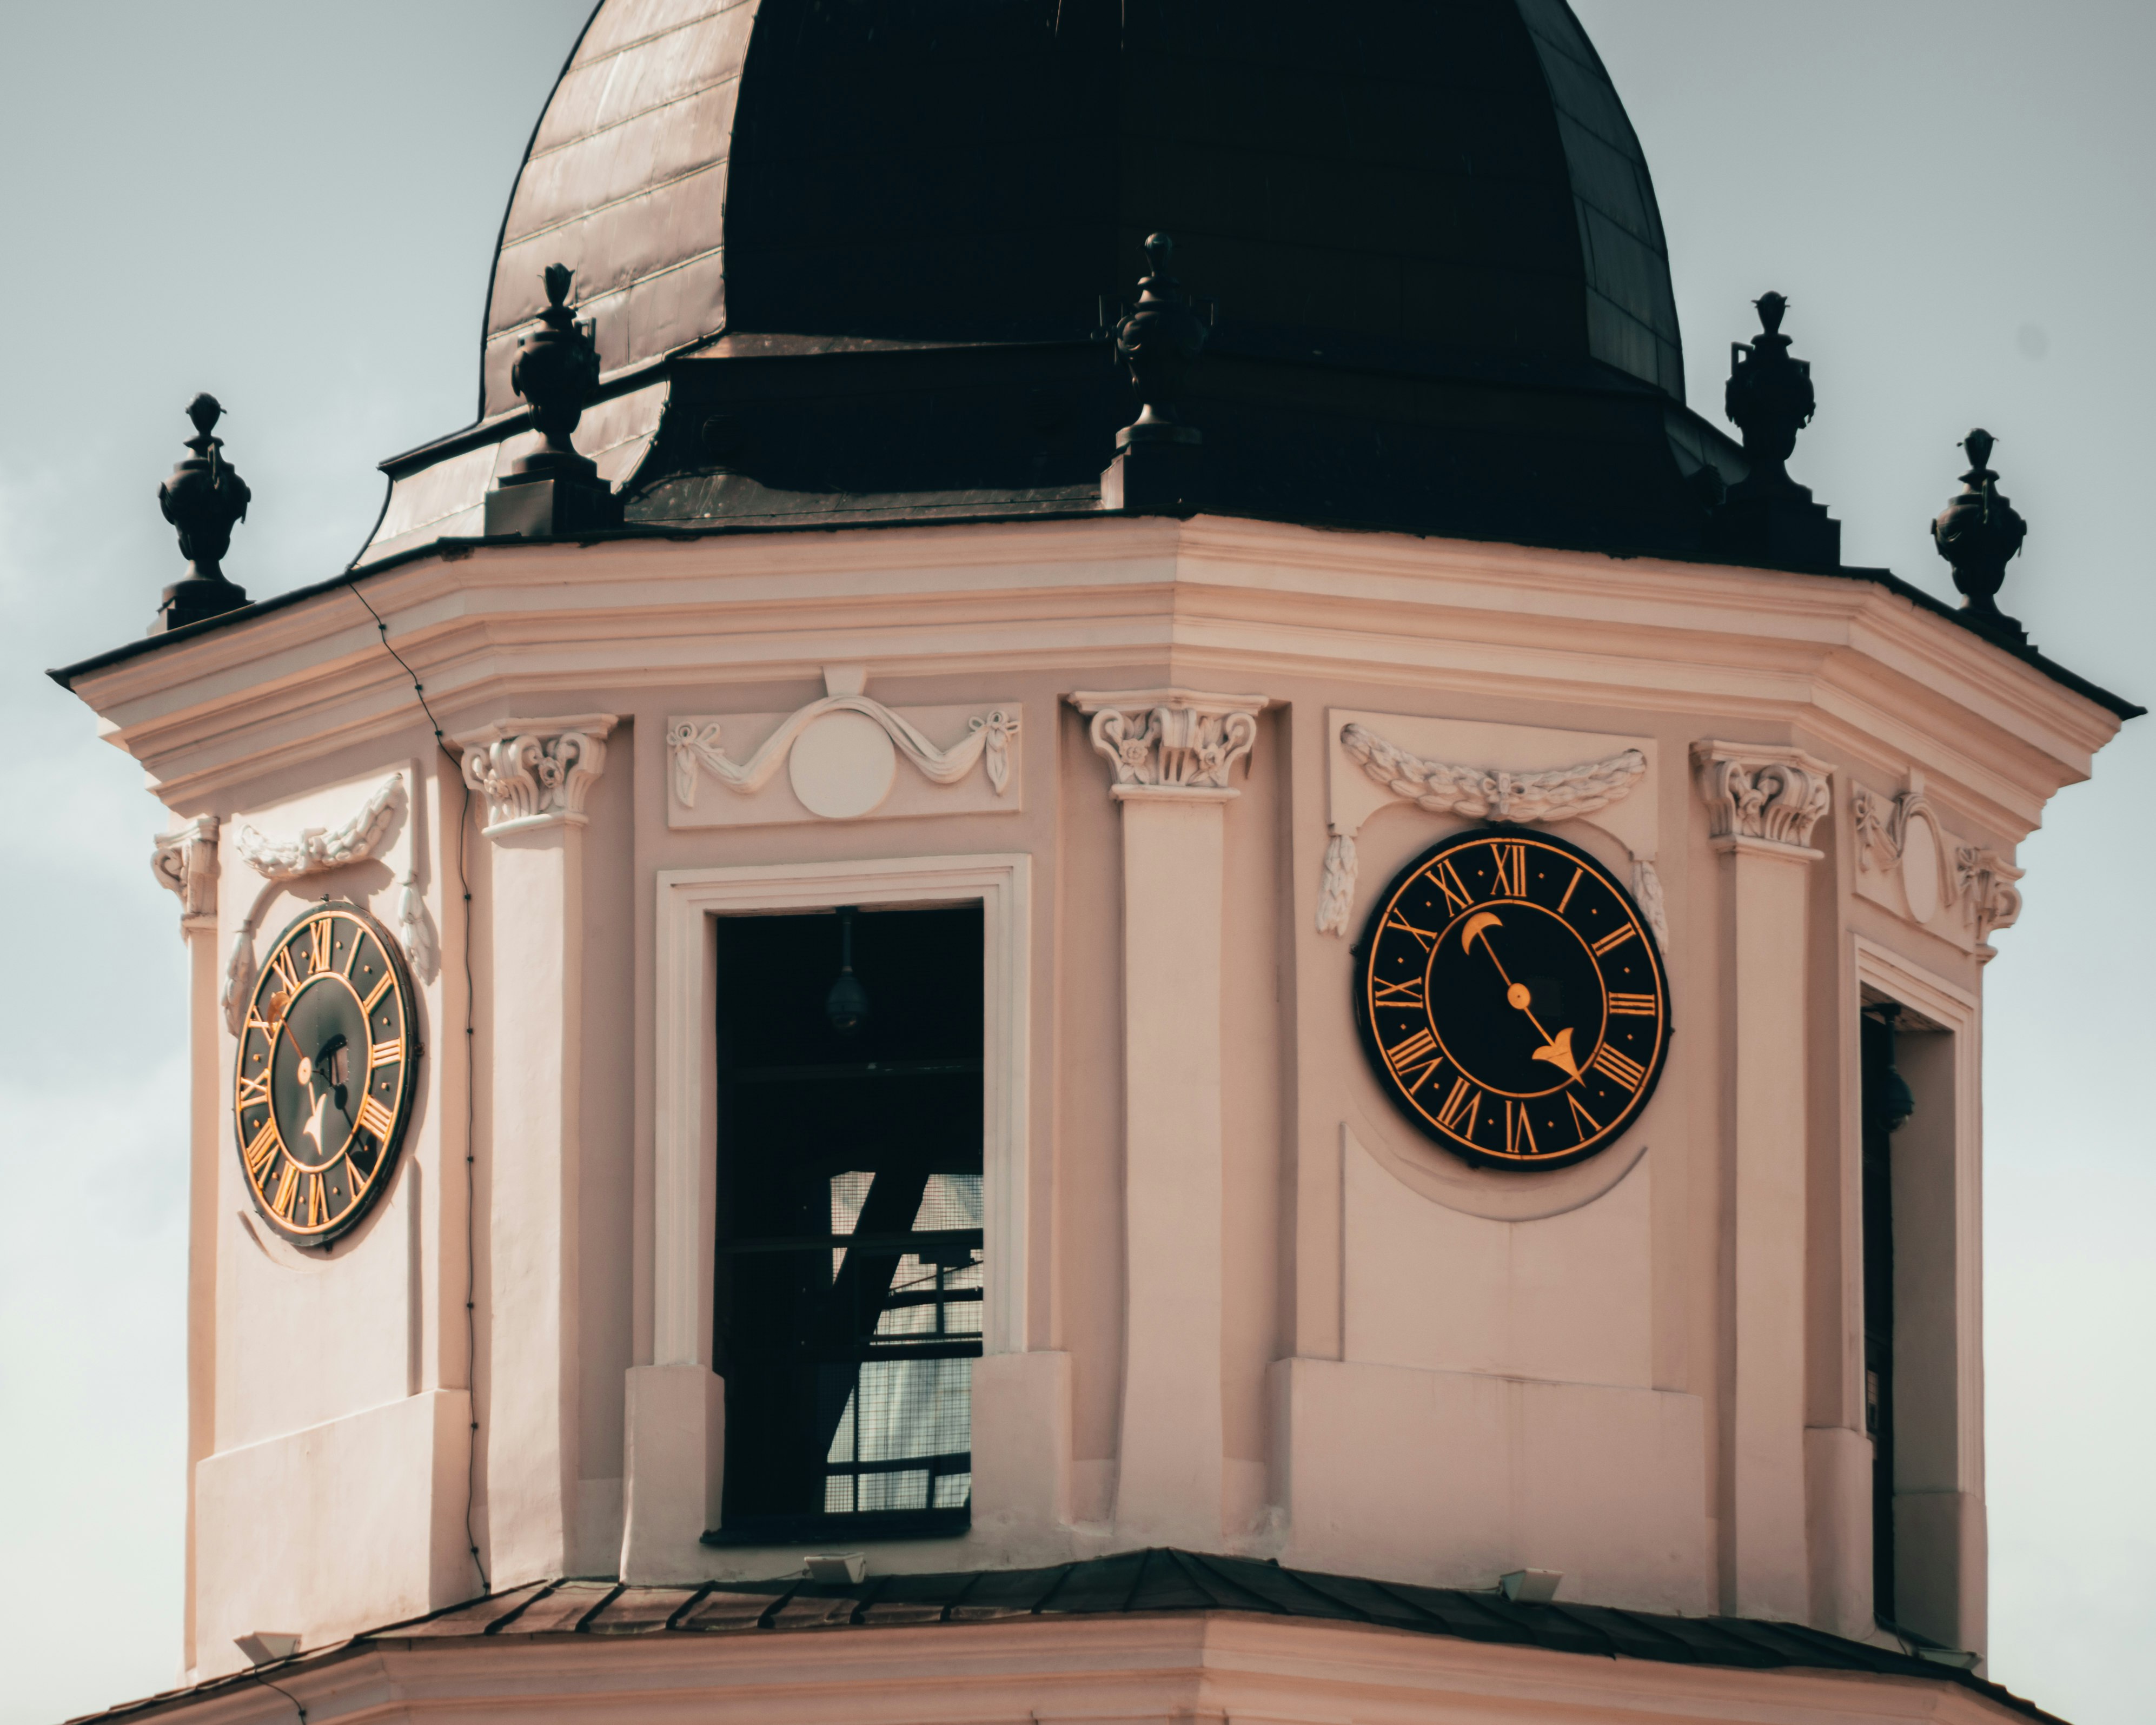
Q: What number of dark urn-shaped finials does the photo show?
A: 5